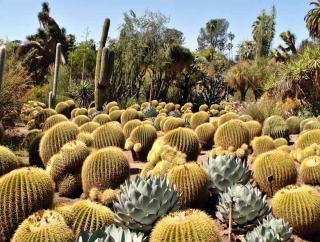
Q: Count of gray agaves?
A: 5